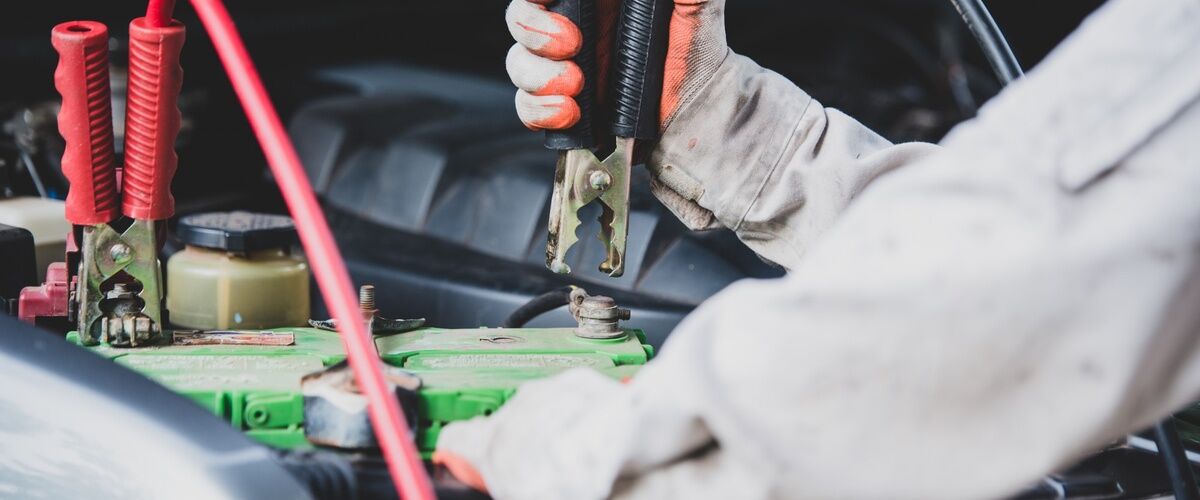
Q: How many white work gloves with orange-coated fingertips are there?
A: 2